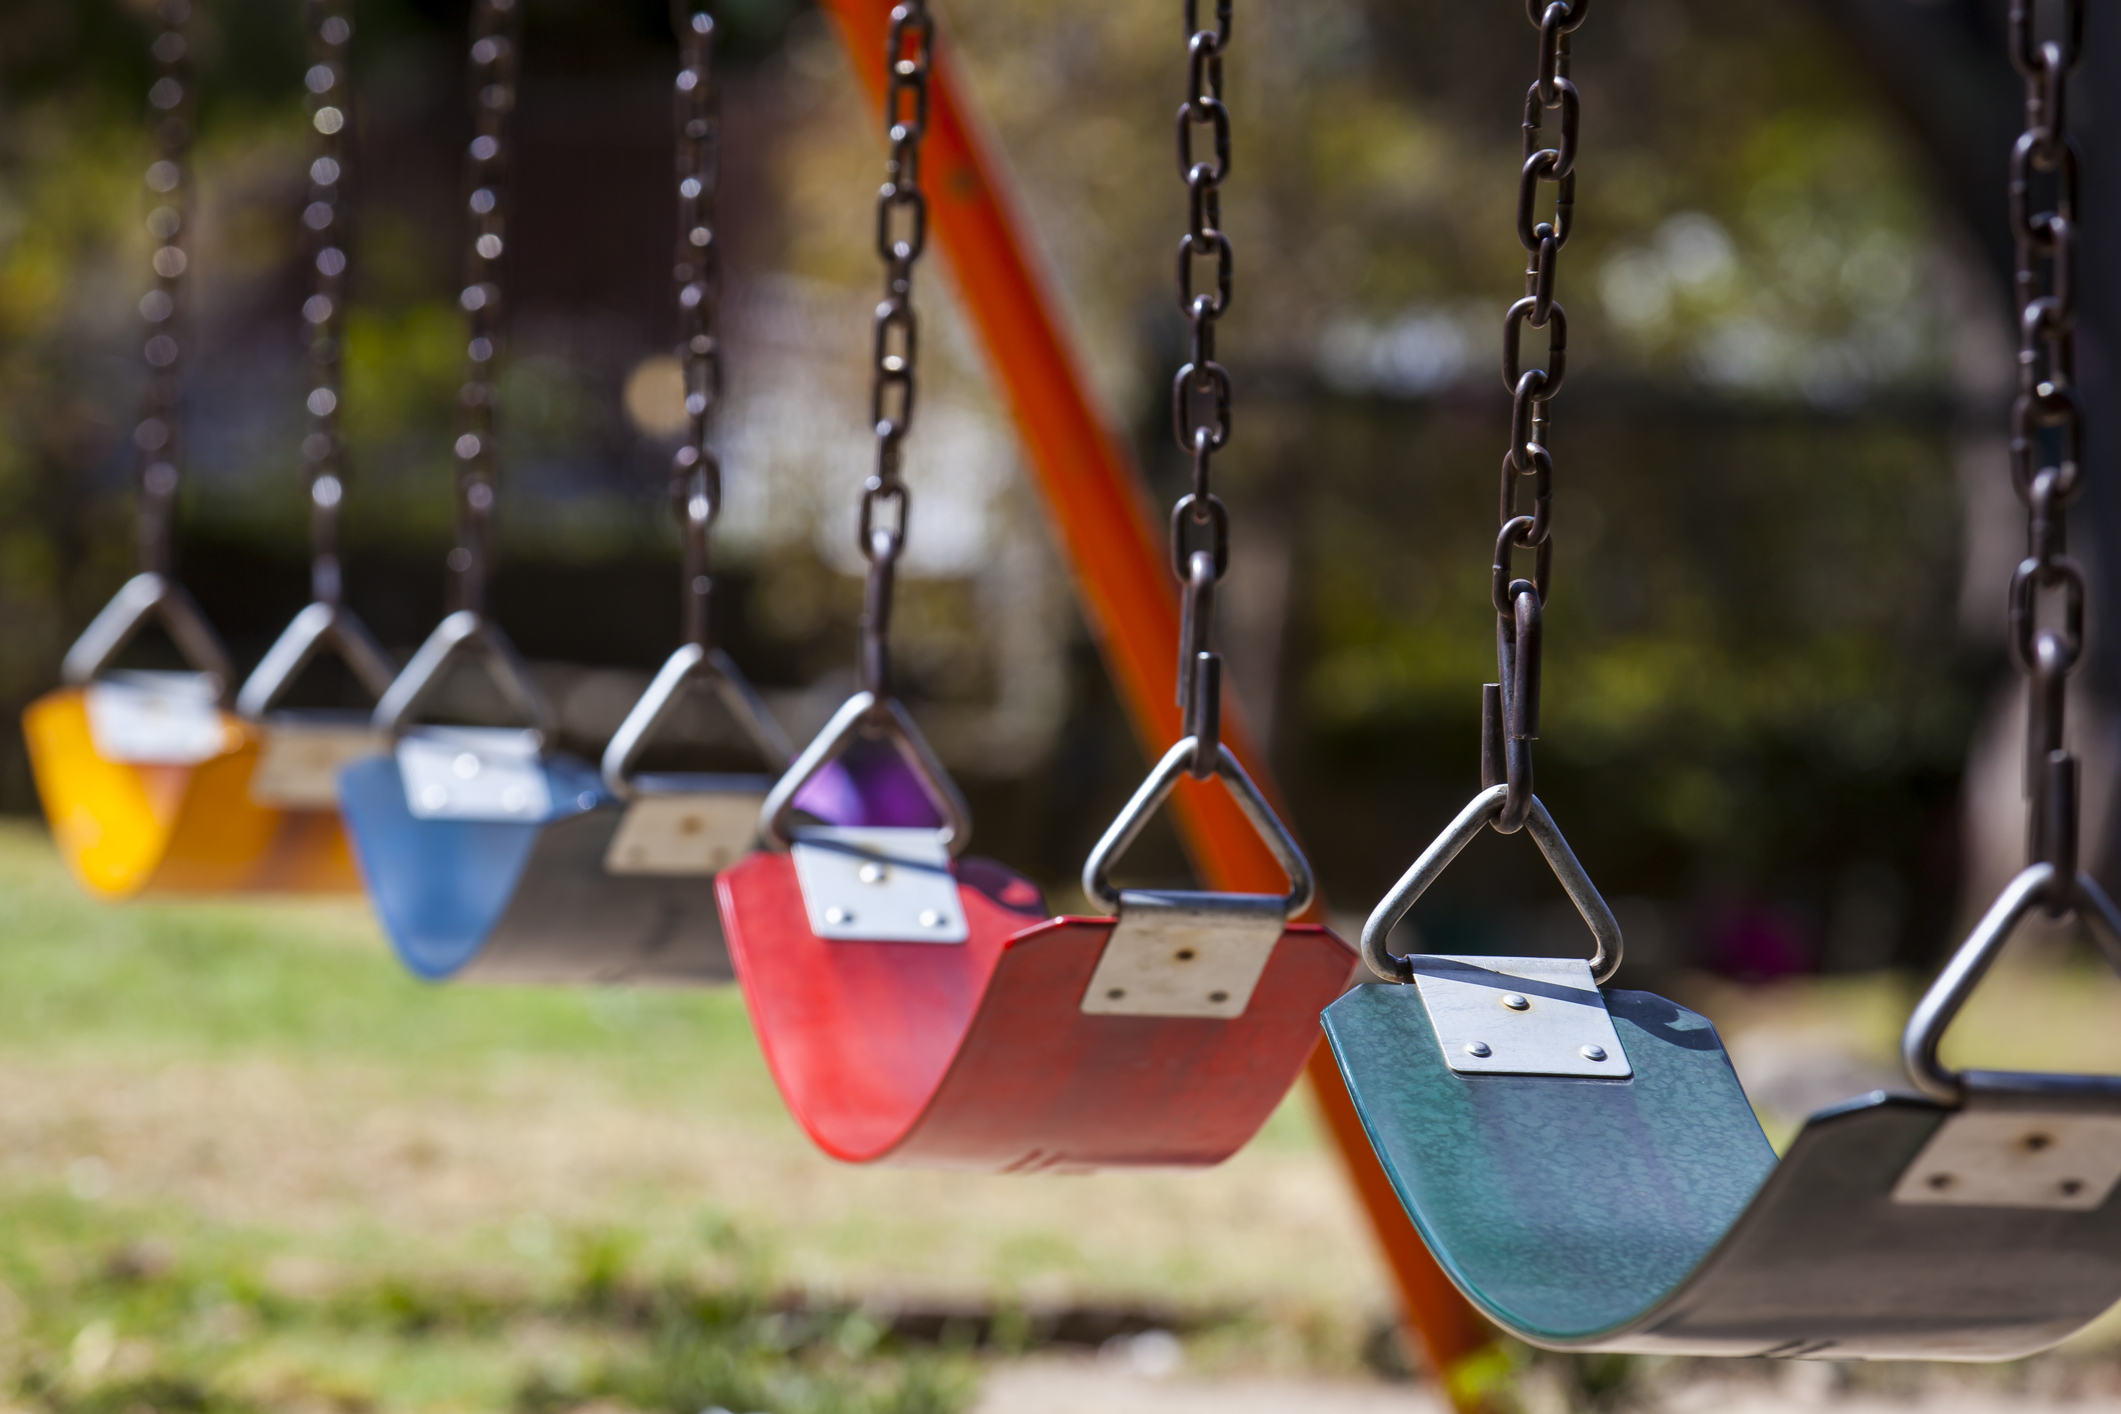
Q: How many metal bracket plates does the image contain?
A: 8